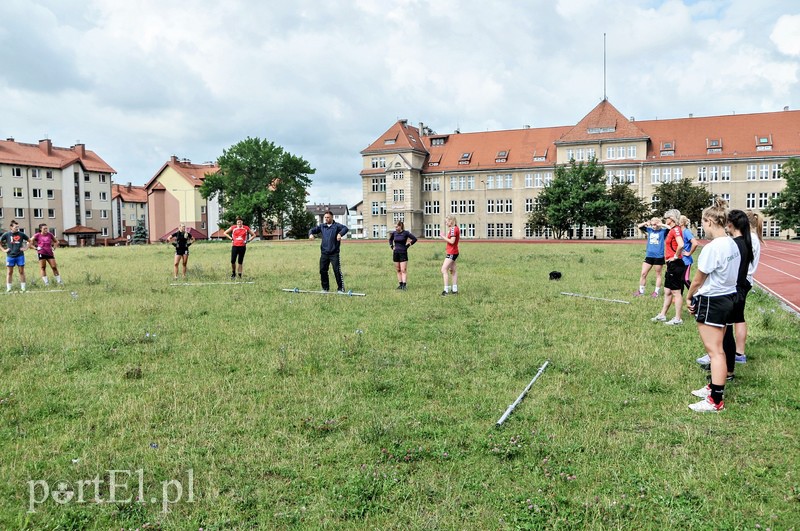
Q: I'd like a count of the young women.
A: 12